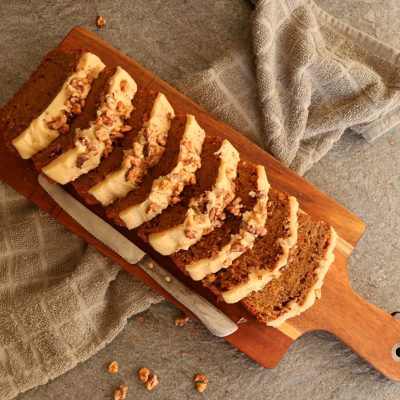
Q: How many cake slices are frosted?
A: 8